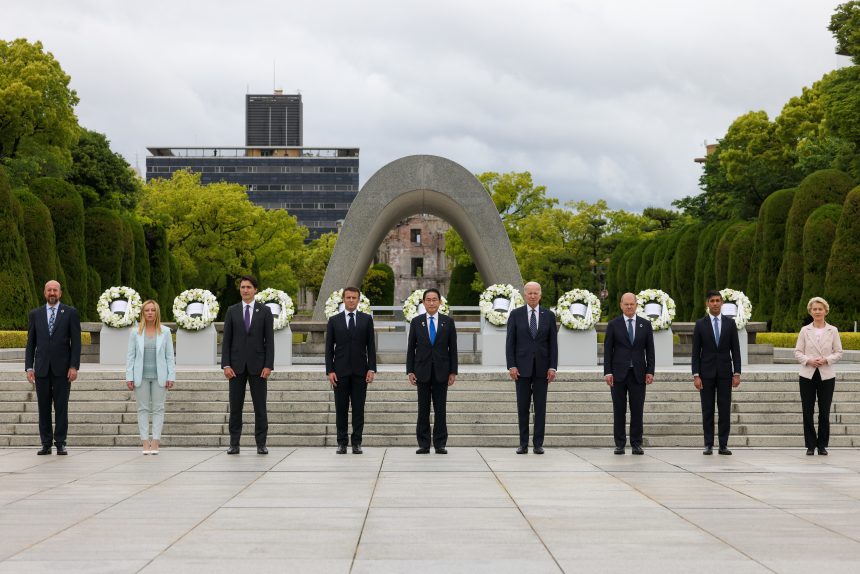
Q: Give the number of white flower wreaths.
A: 9